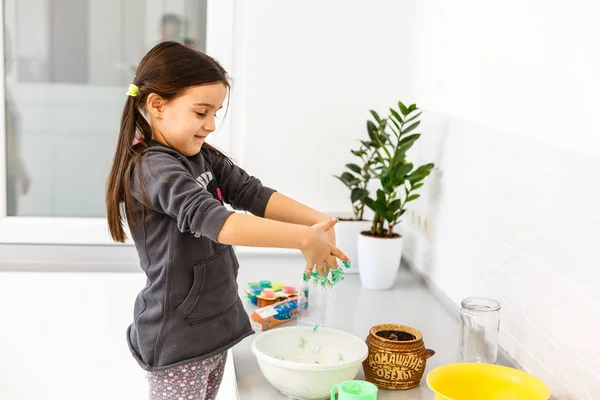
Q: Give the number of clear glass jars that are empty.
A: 1